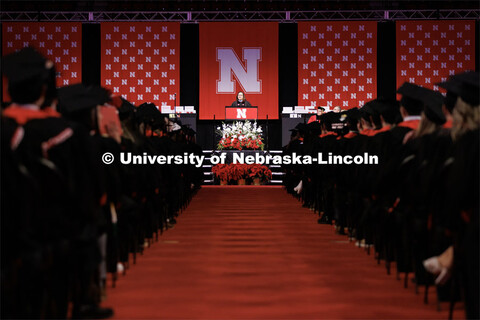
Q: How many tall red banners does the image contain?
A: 5